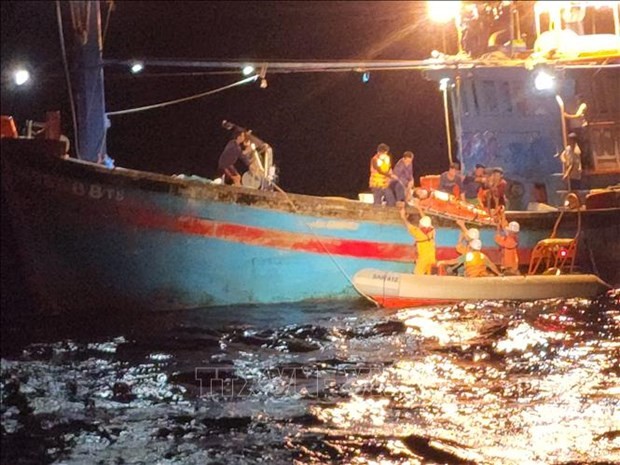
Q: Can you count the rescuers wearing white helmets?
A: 4